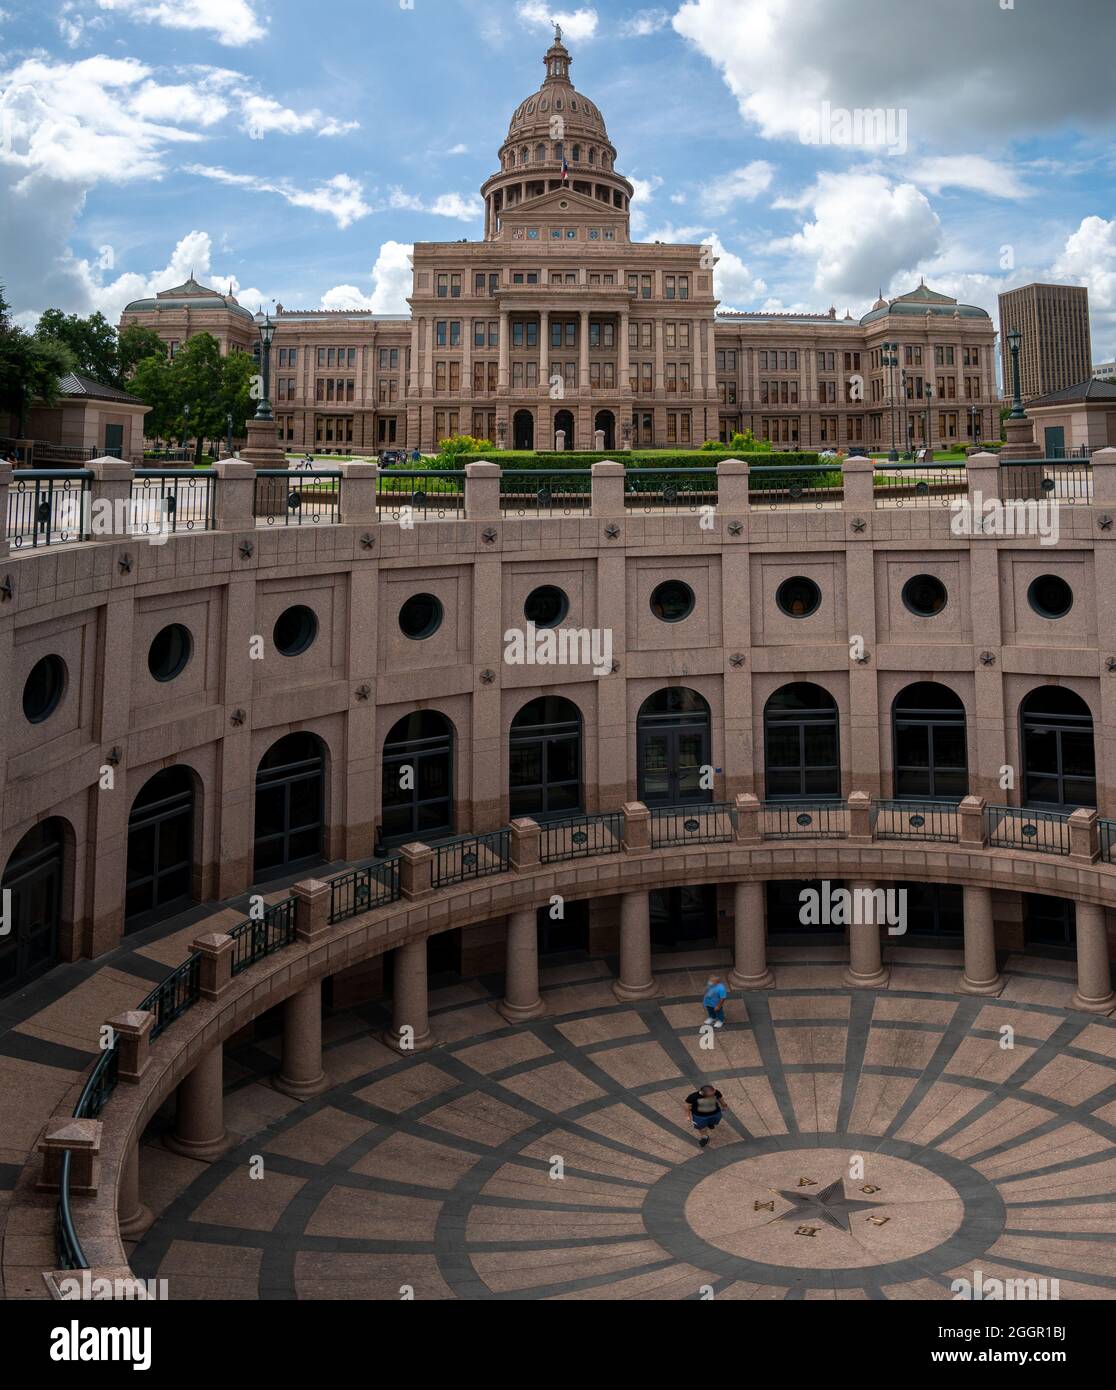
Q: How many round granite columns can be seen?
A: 10